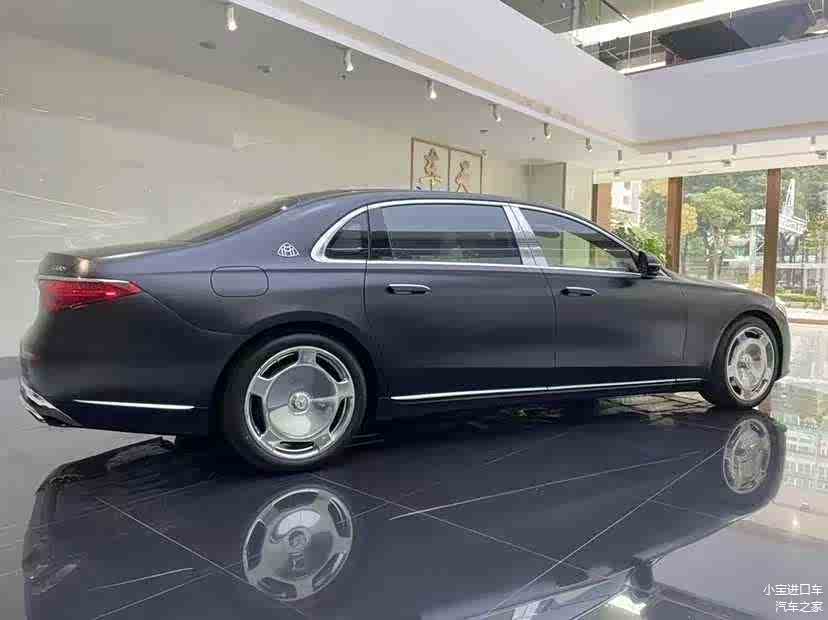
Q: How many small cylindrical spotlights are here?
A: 10